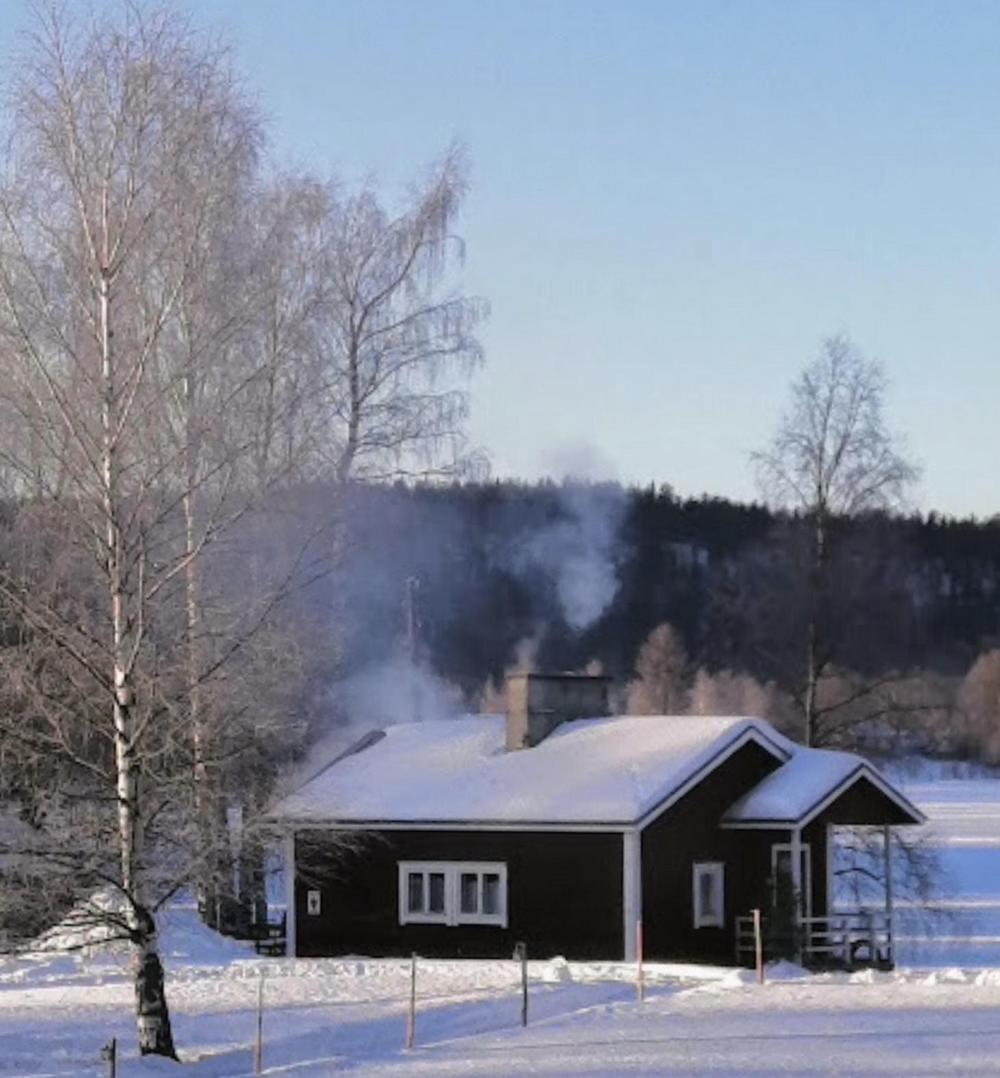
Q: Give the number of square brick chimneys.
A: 1